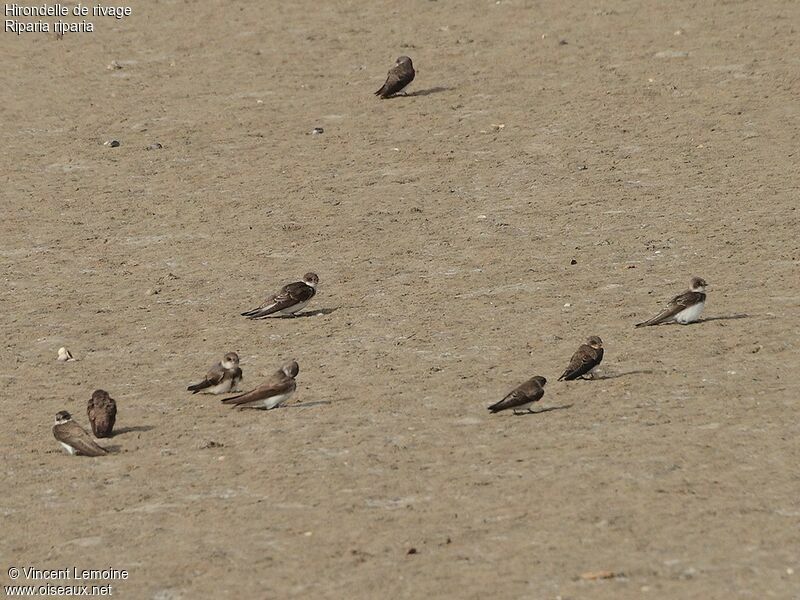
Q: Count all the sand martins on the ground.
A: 9